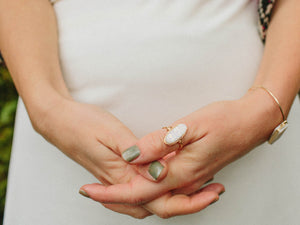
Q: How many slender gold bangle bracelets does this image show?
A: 1